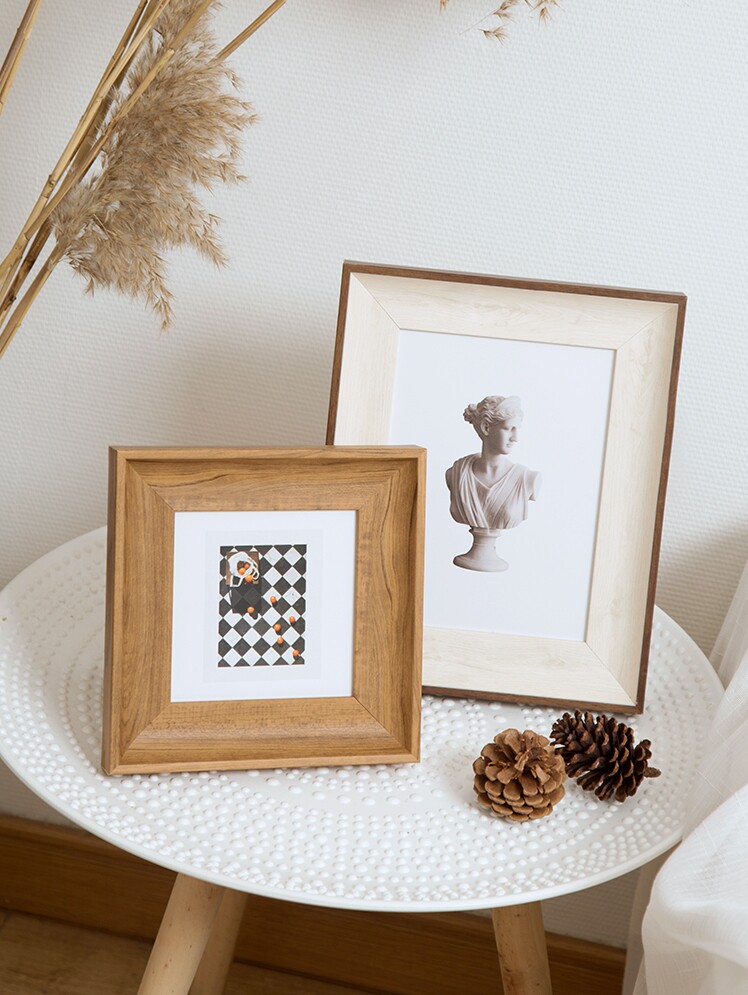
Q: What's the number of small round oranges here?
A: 9